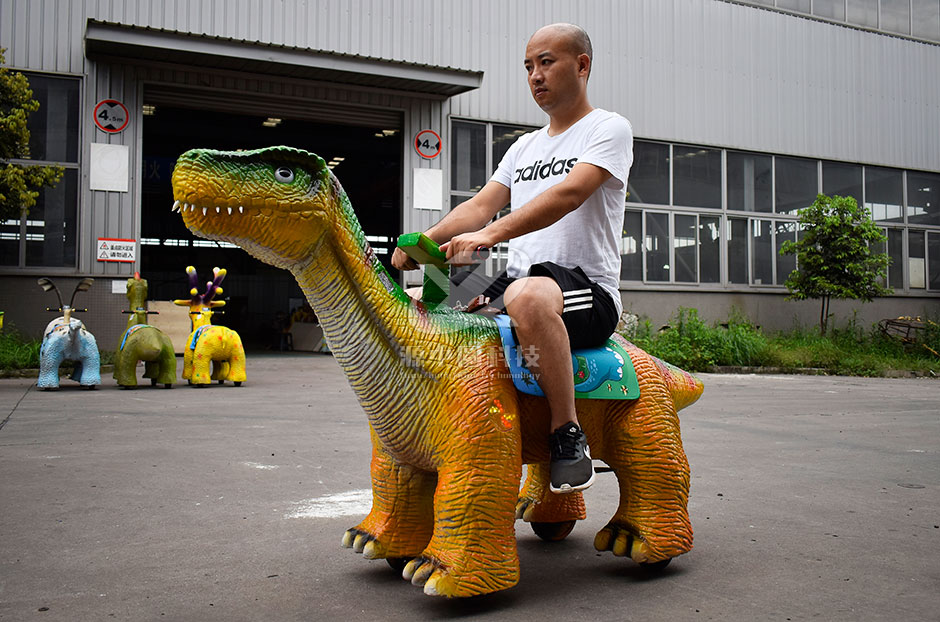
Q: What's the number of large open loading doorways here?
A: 1